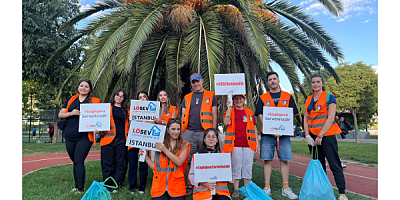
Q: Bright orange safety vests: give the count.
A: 10